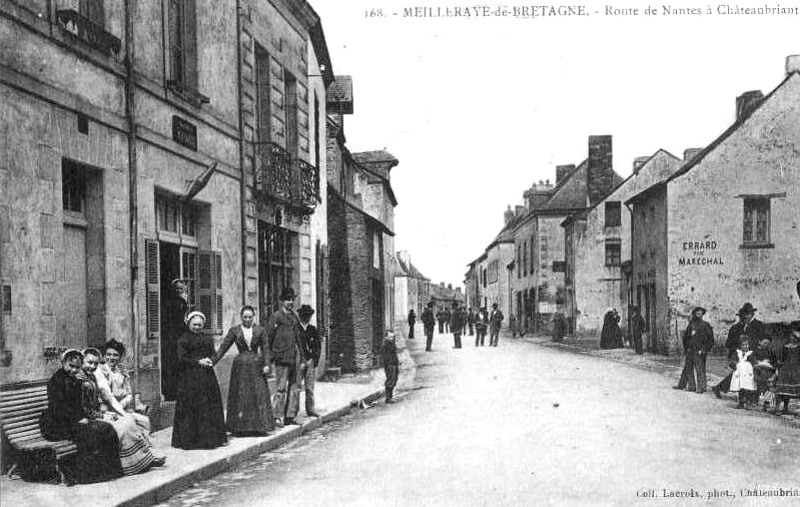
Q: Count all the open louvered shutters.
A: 2